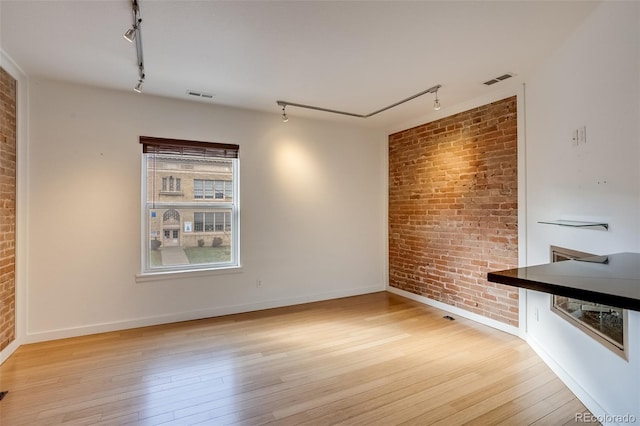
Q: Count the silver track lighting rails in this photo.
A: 2